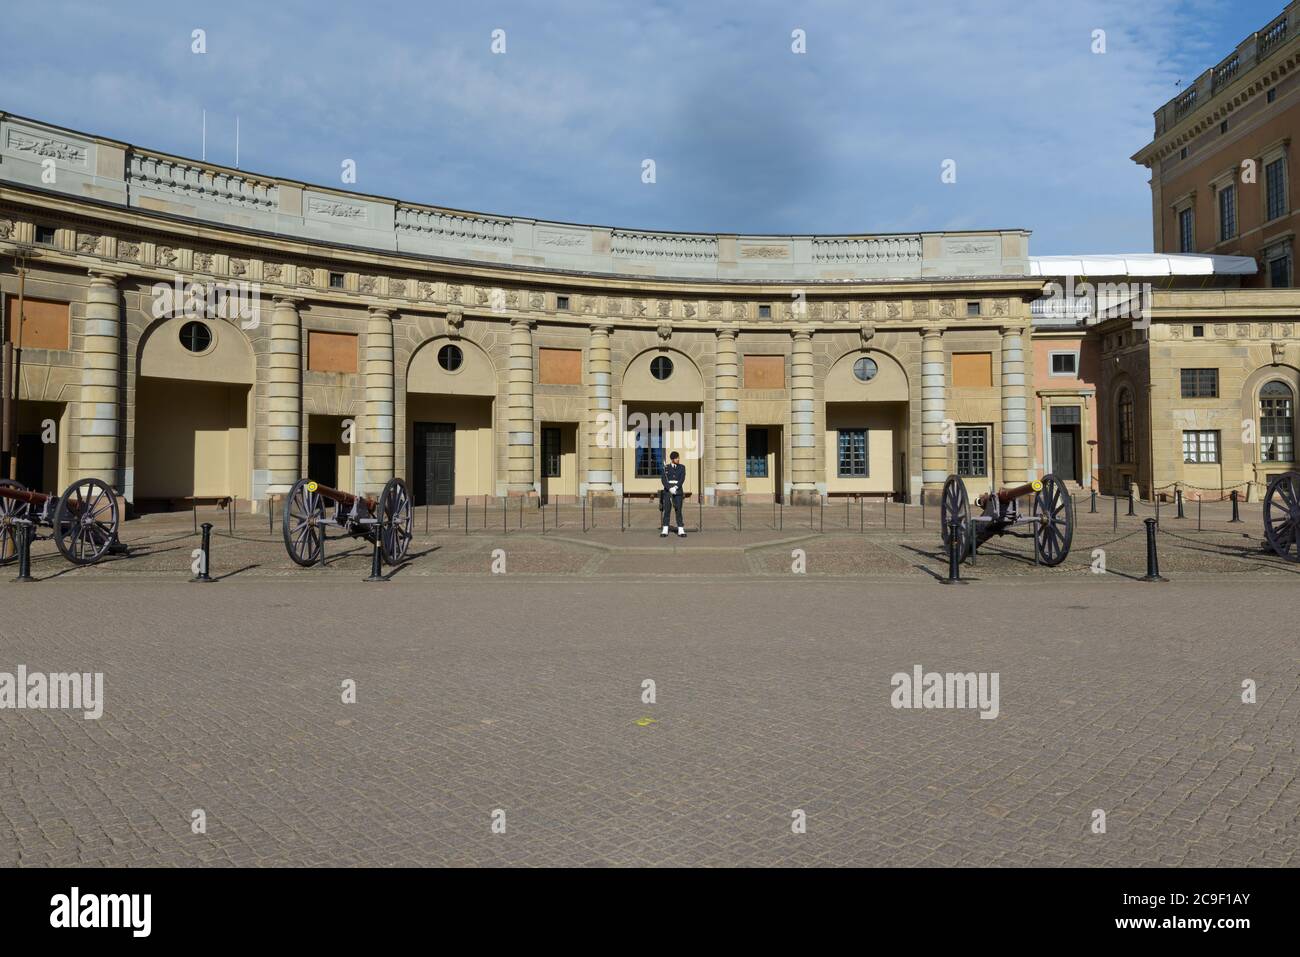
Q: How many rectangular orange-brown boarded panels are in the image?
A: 5